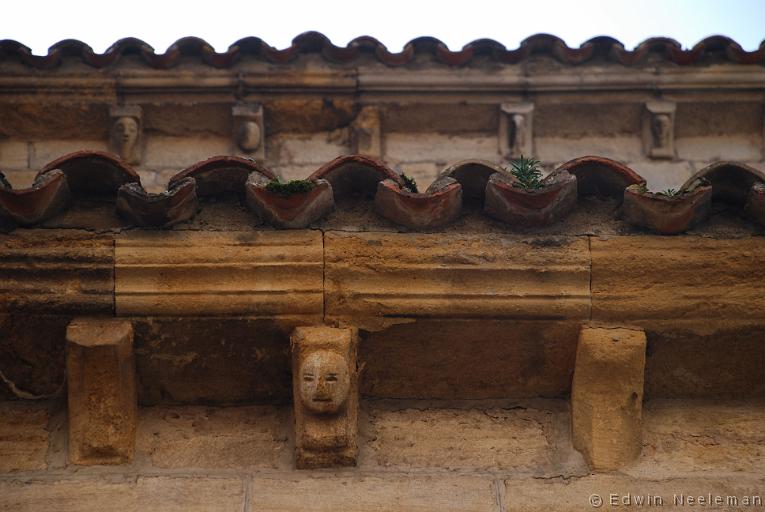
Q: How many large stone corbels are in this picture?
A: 3